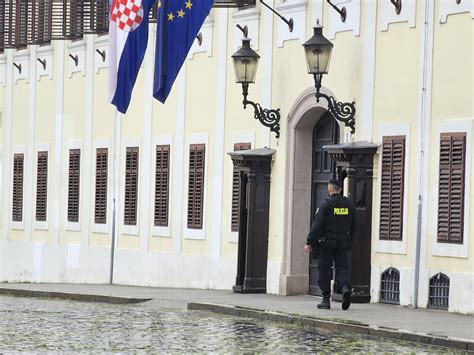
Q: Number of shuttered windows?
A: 10